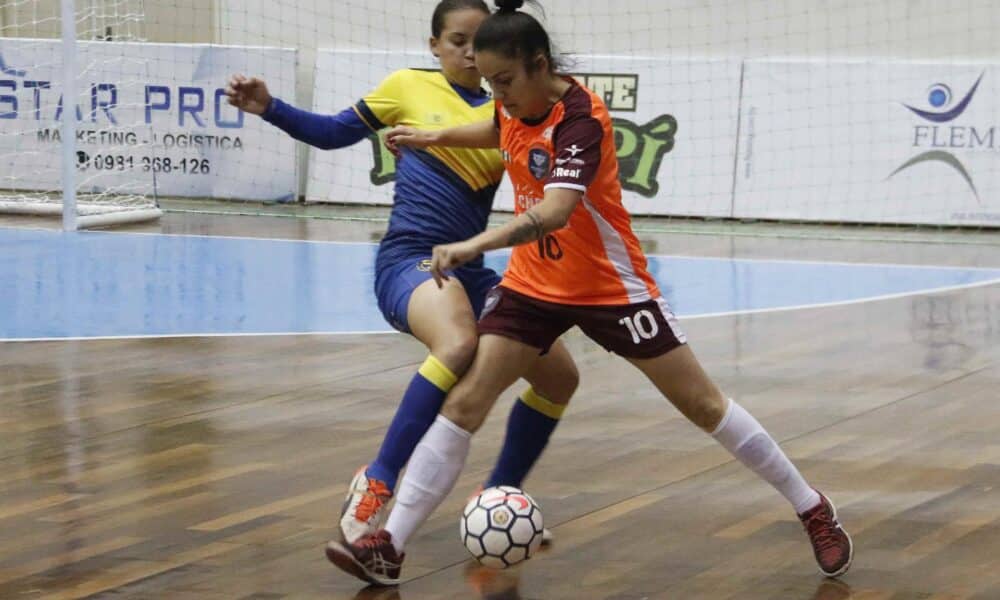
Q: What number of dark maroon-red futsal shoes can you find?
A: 2